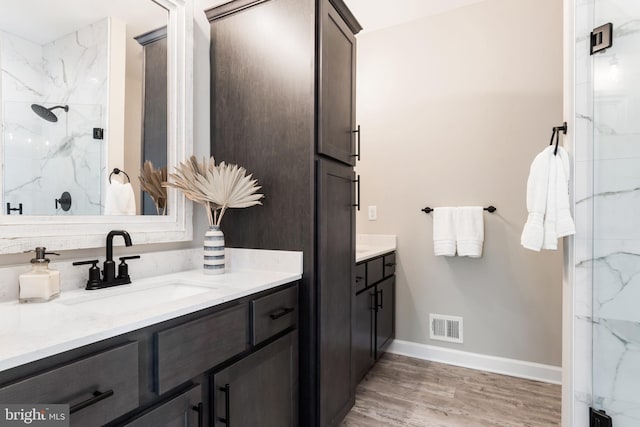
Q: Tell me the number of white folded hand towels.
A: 2